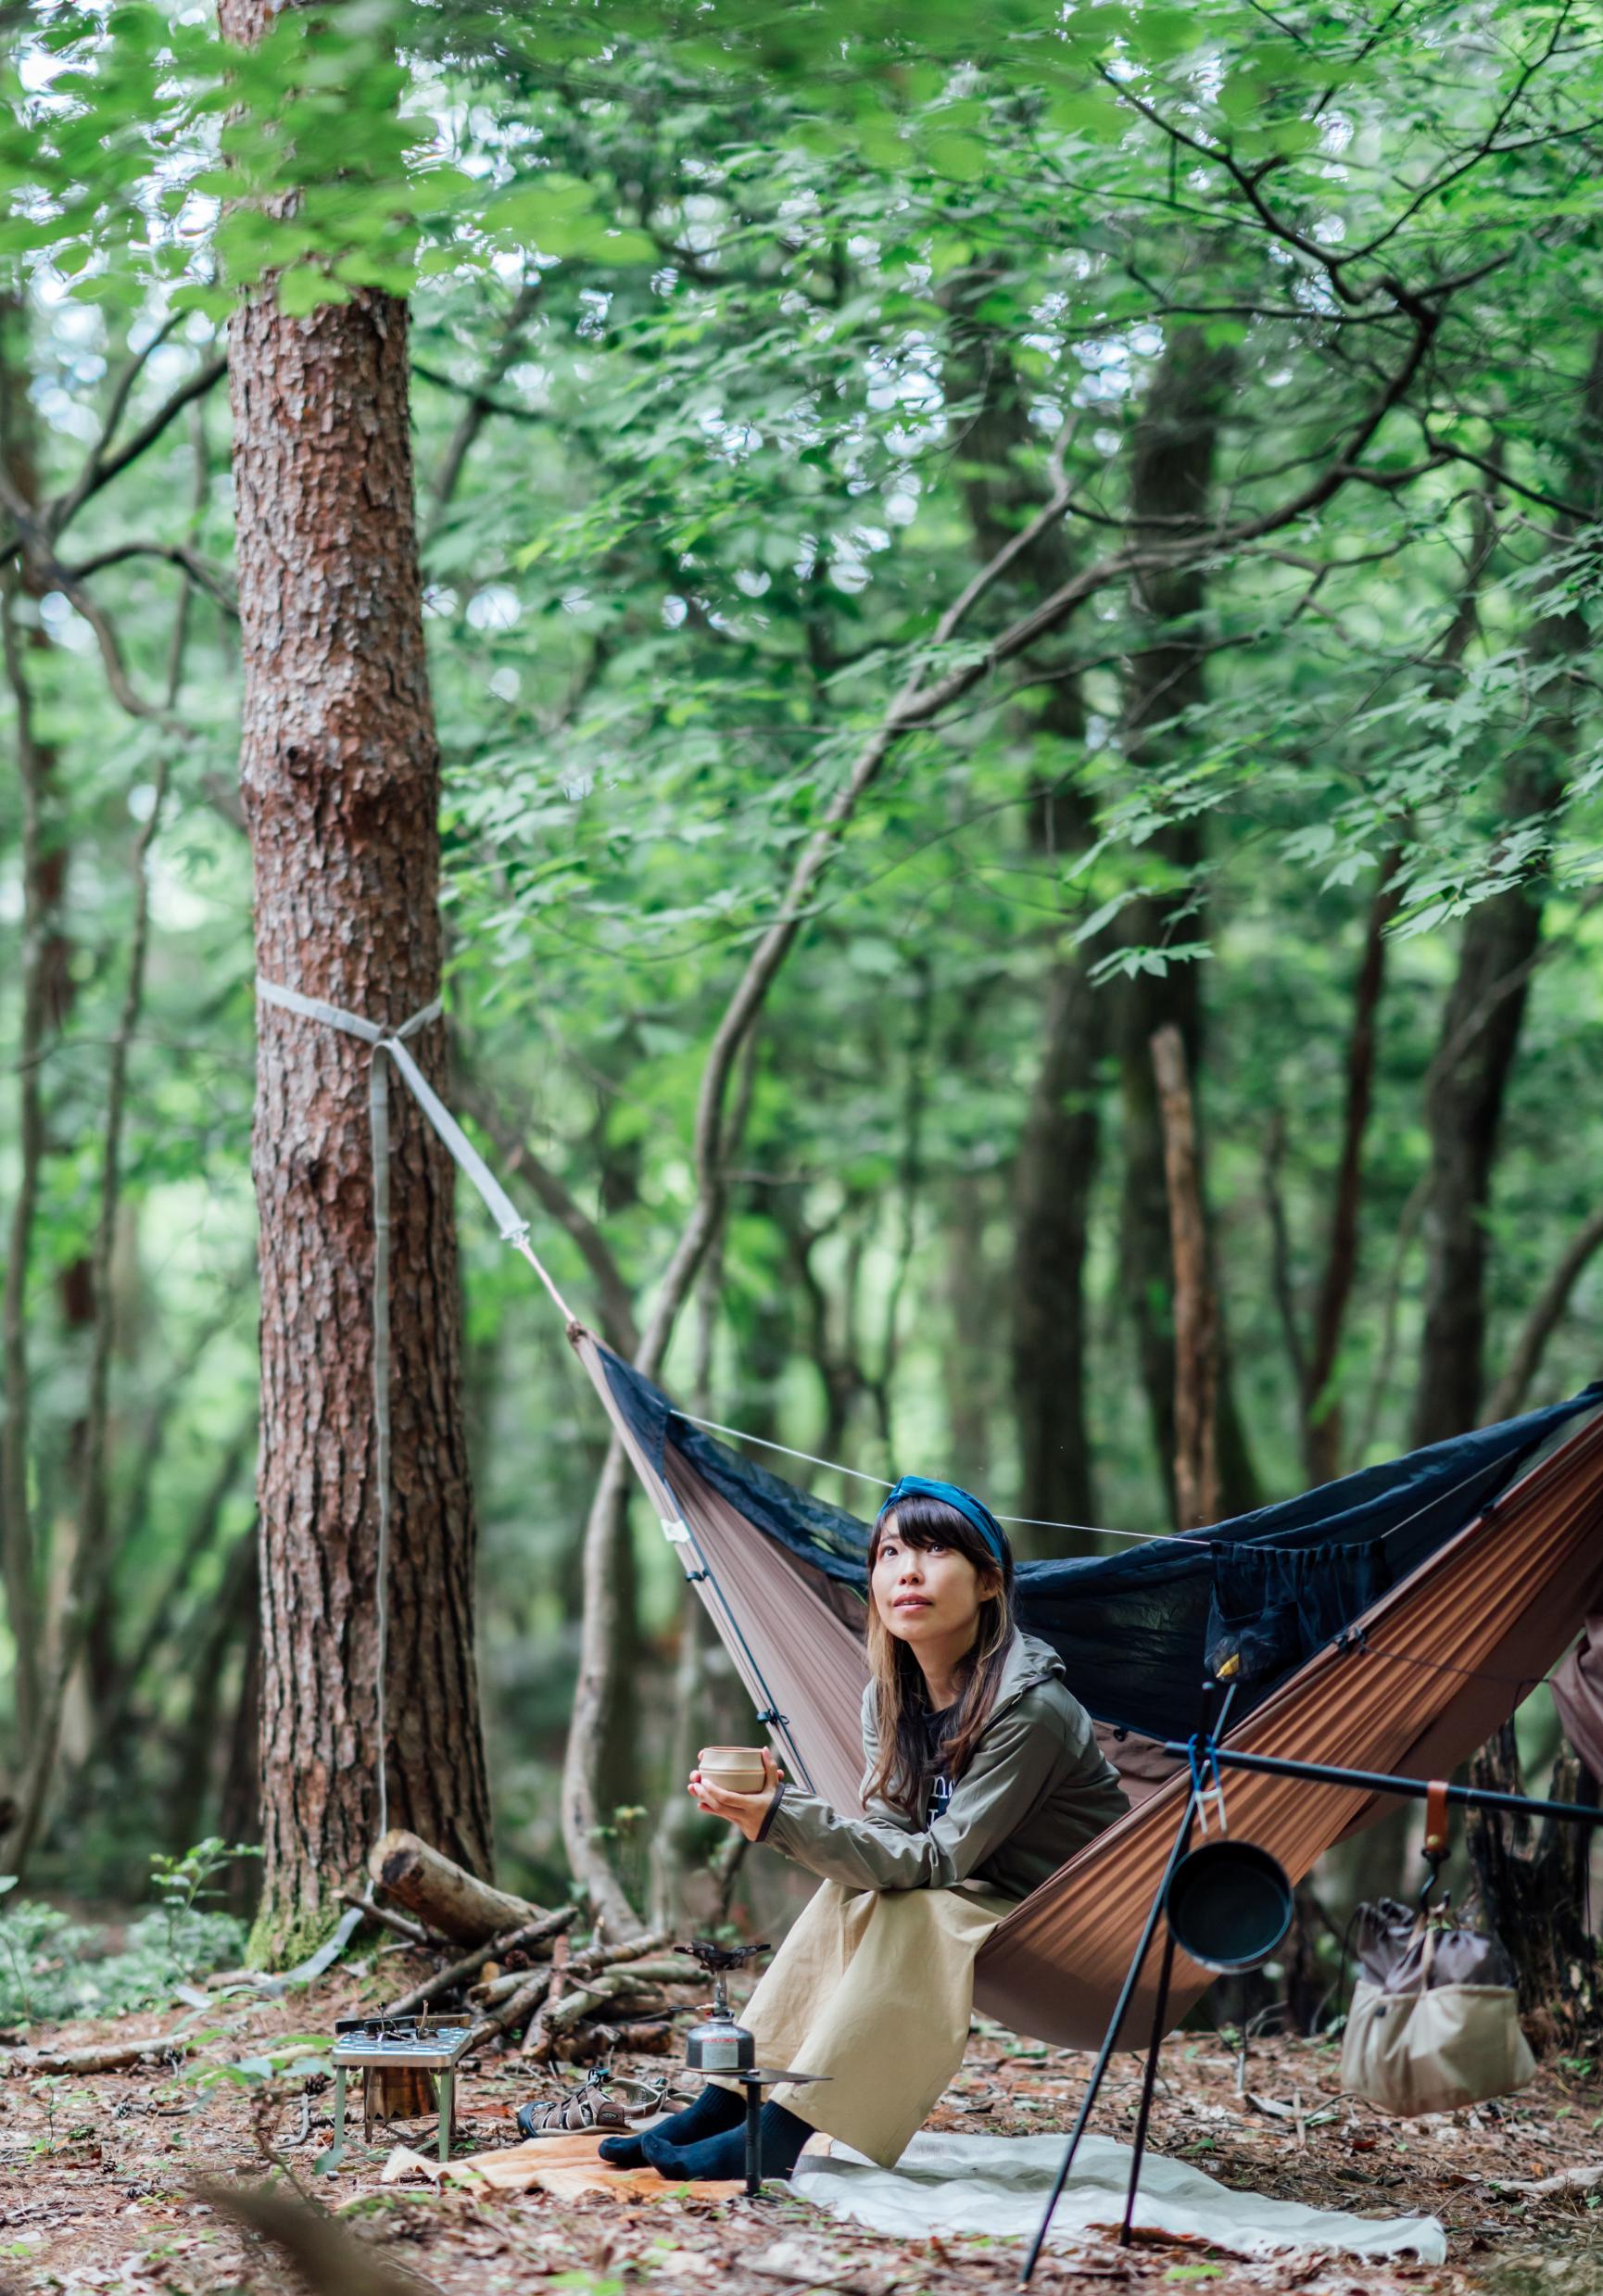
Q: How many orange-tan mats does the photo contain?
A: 1